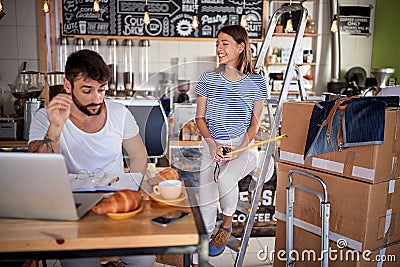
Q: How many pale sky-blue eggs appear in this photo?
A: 0